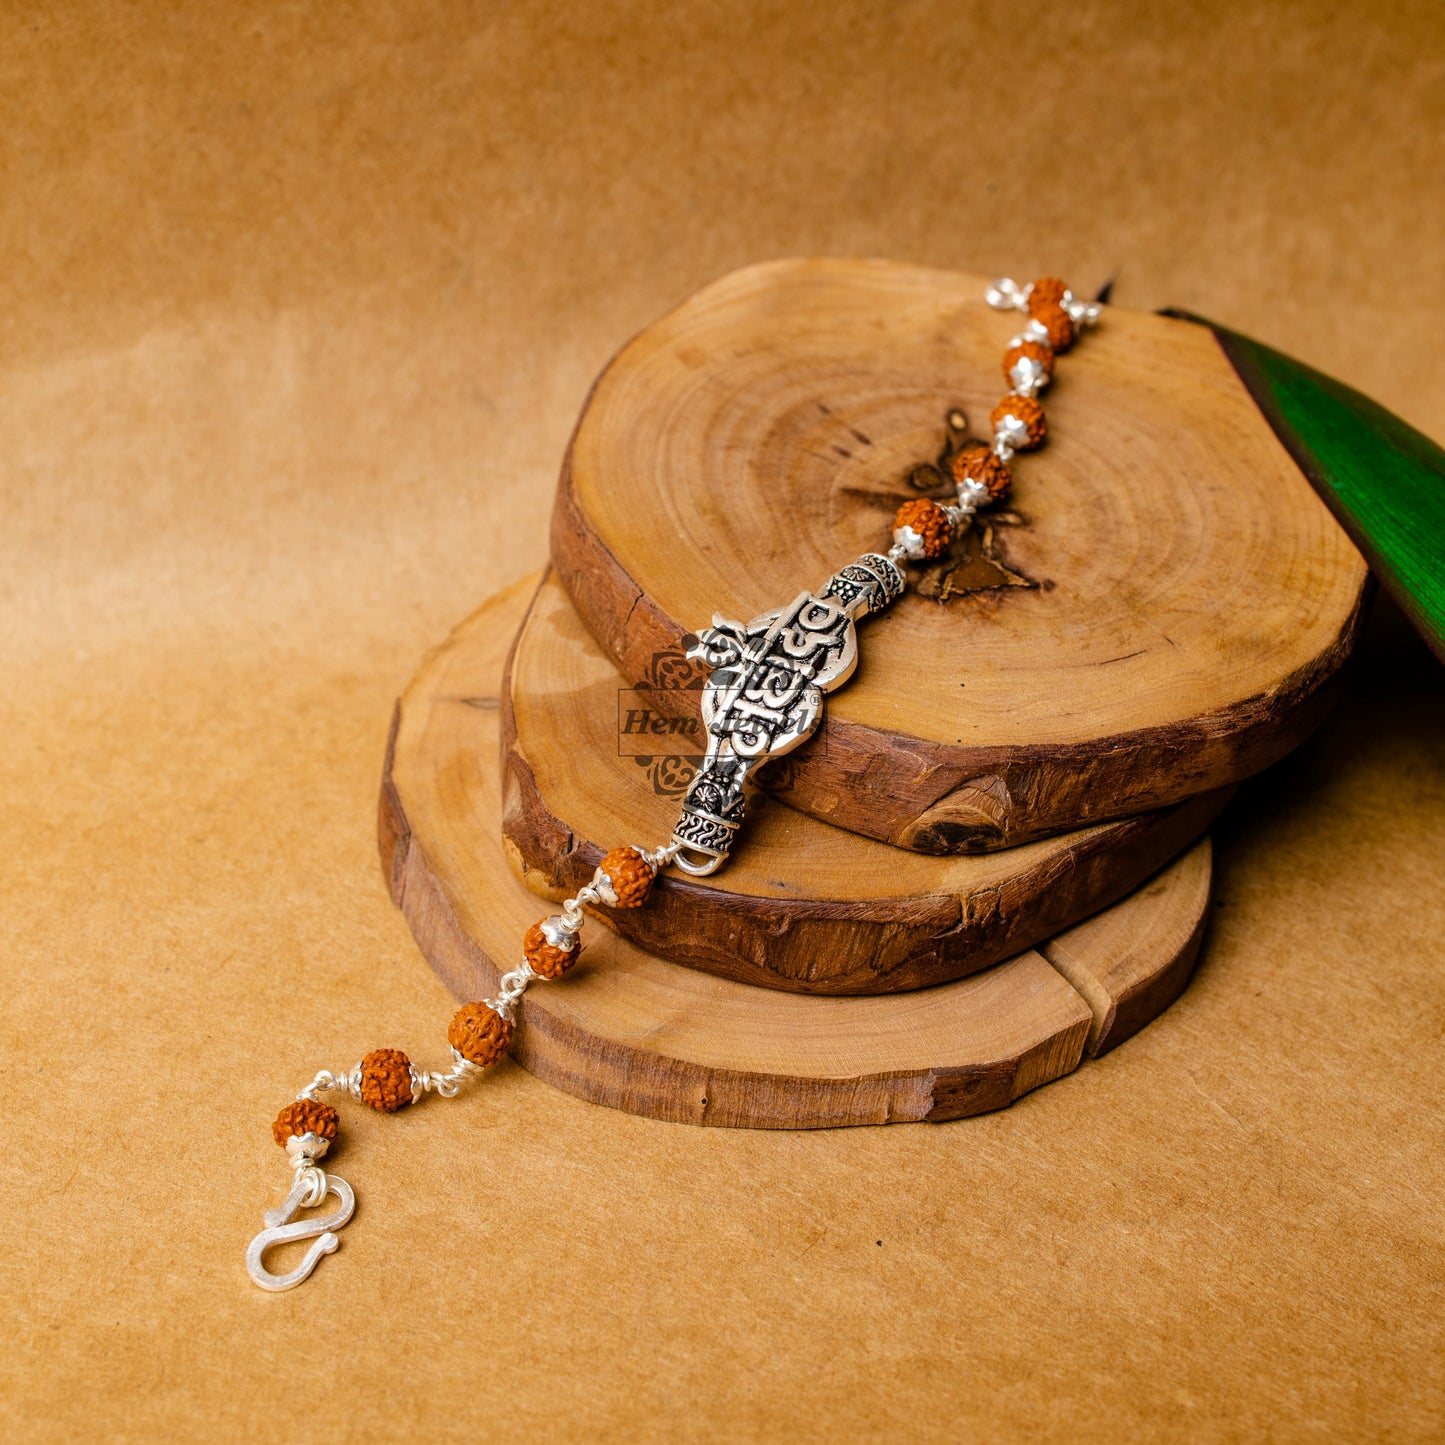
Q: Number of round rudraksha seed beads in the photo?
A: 11